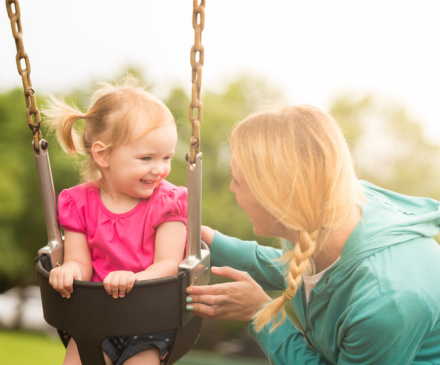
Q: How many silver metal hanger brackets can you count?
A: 2